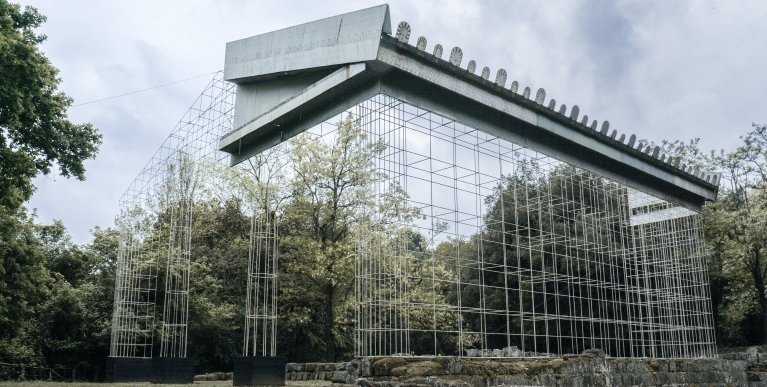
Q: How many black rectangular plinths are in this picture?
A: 3